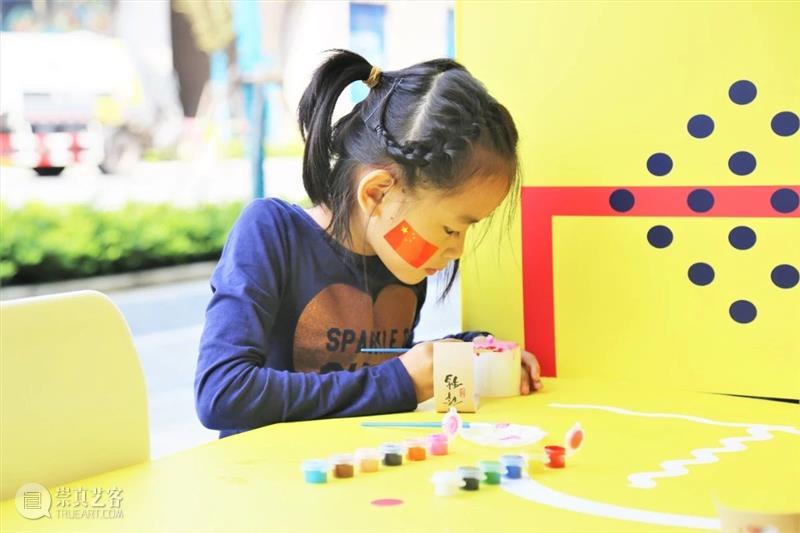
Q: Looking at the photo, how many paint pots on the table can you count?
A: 12